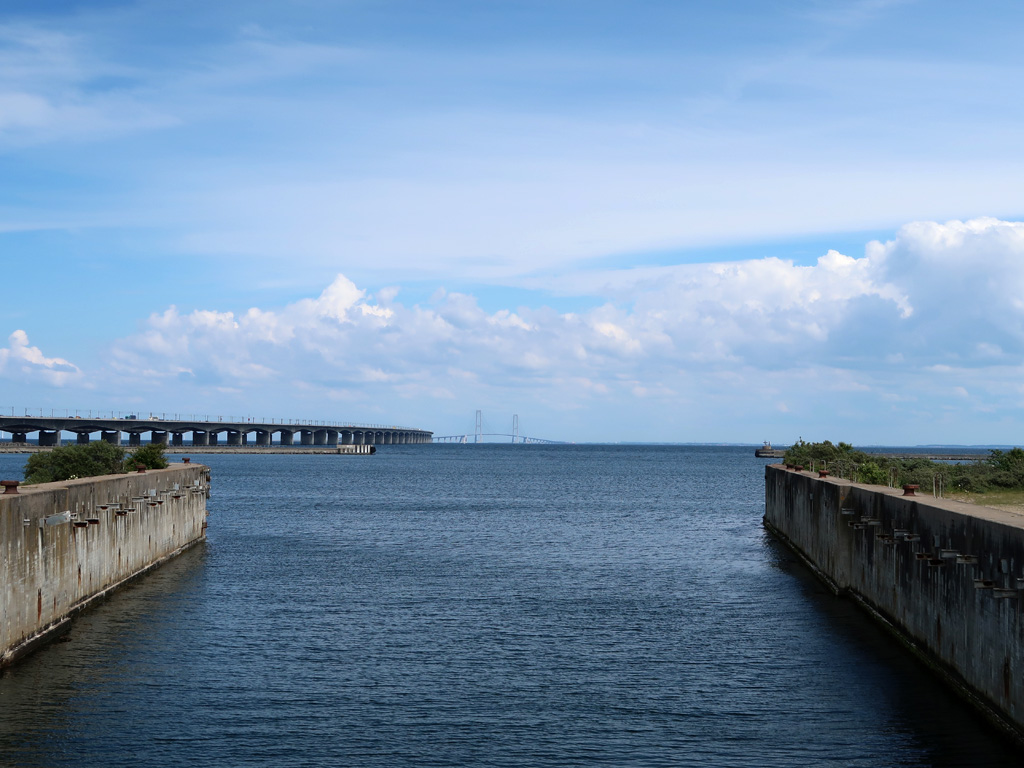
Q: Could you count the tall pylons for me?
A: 2